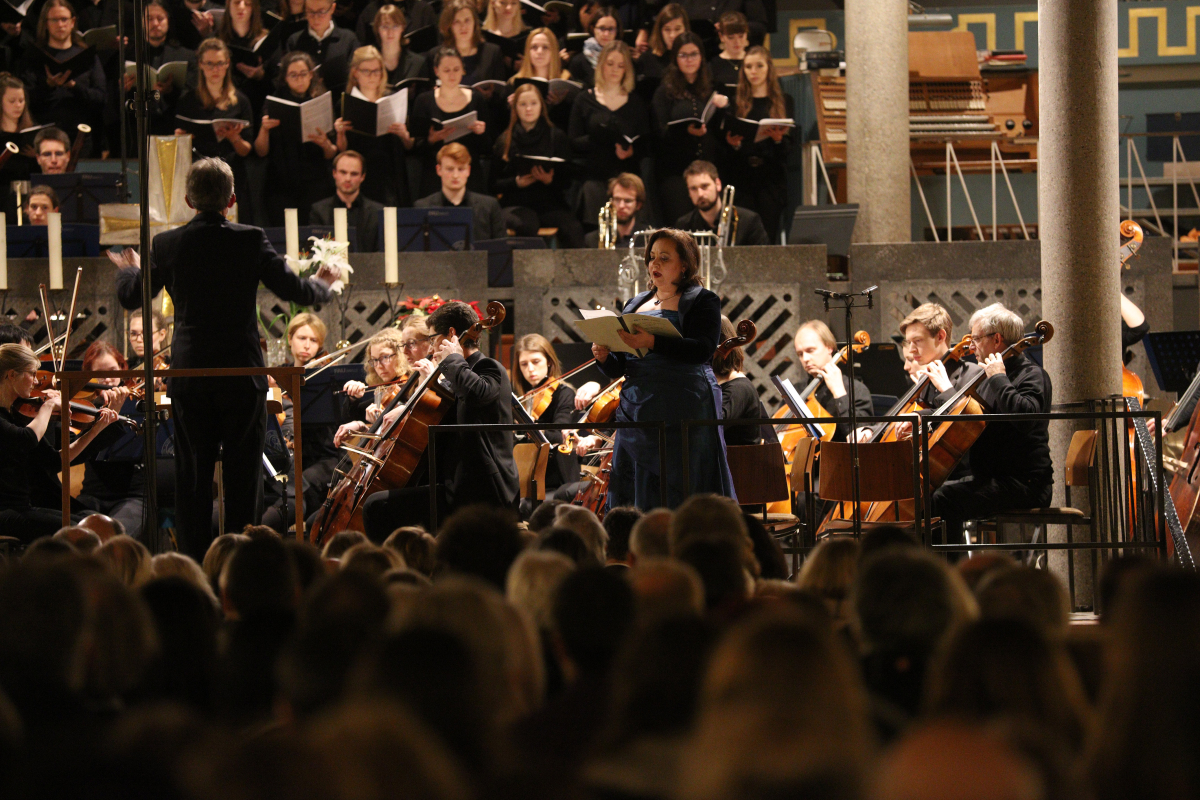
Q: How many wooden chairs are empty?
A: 2